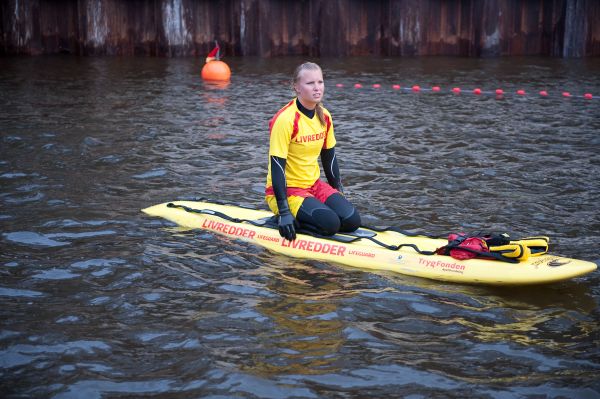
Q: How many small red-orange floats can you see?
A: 13